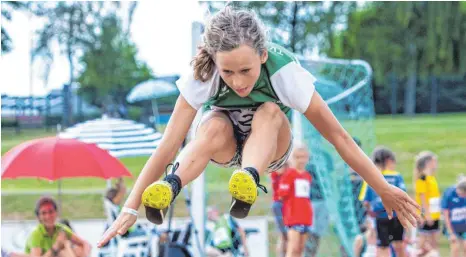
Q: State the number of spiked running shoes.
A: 2